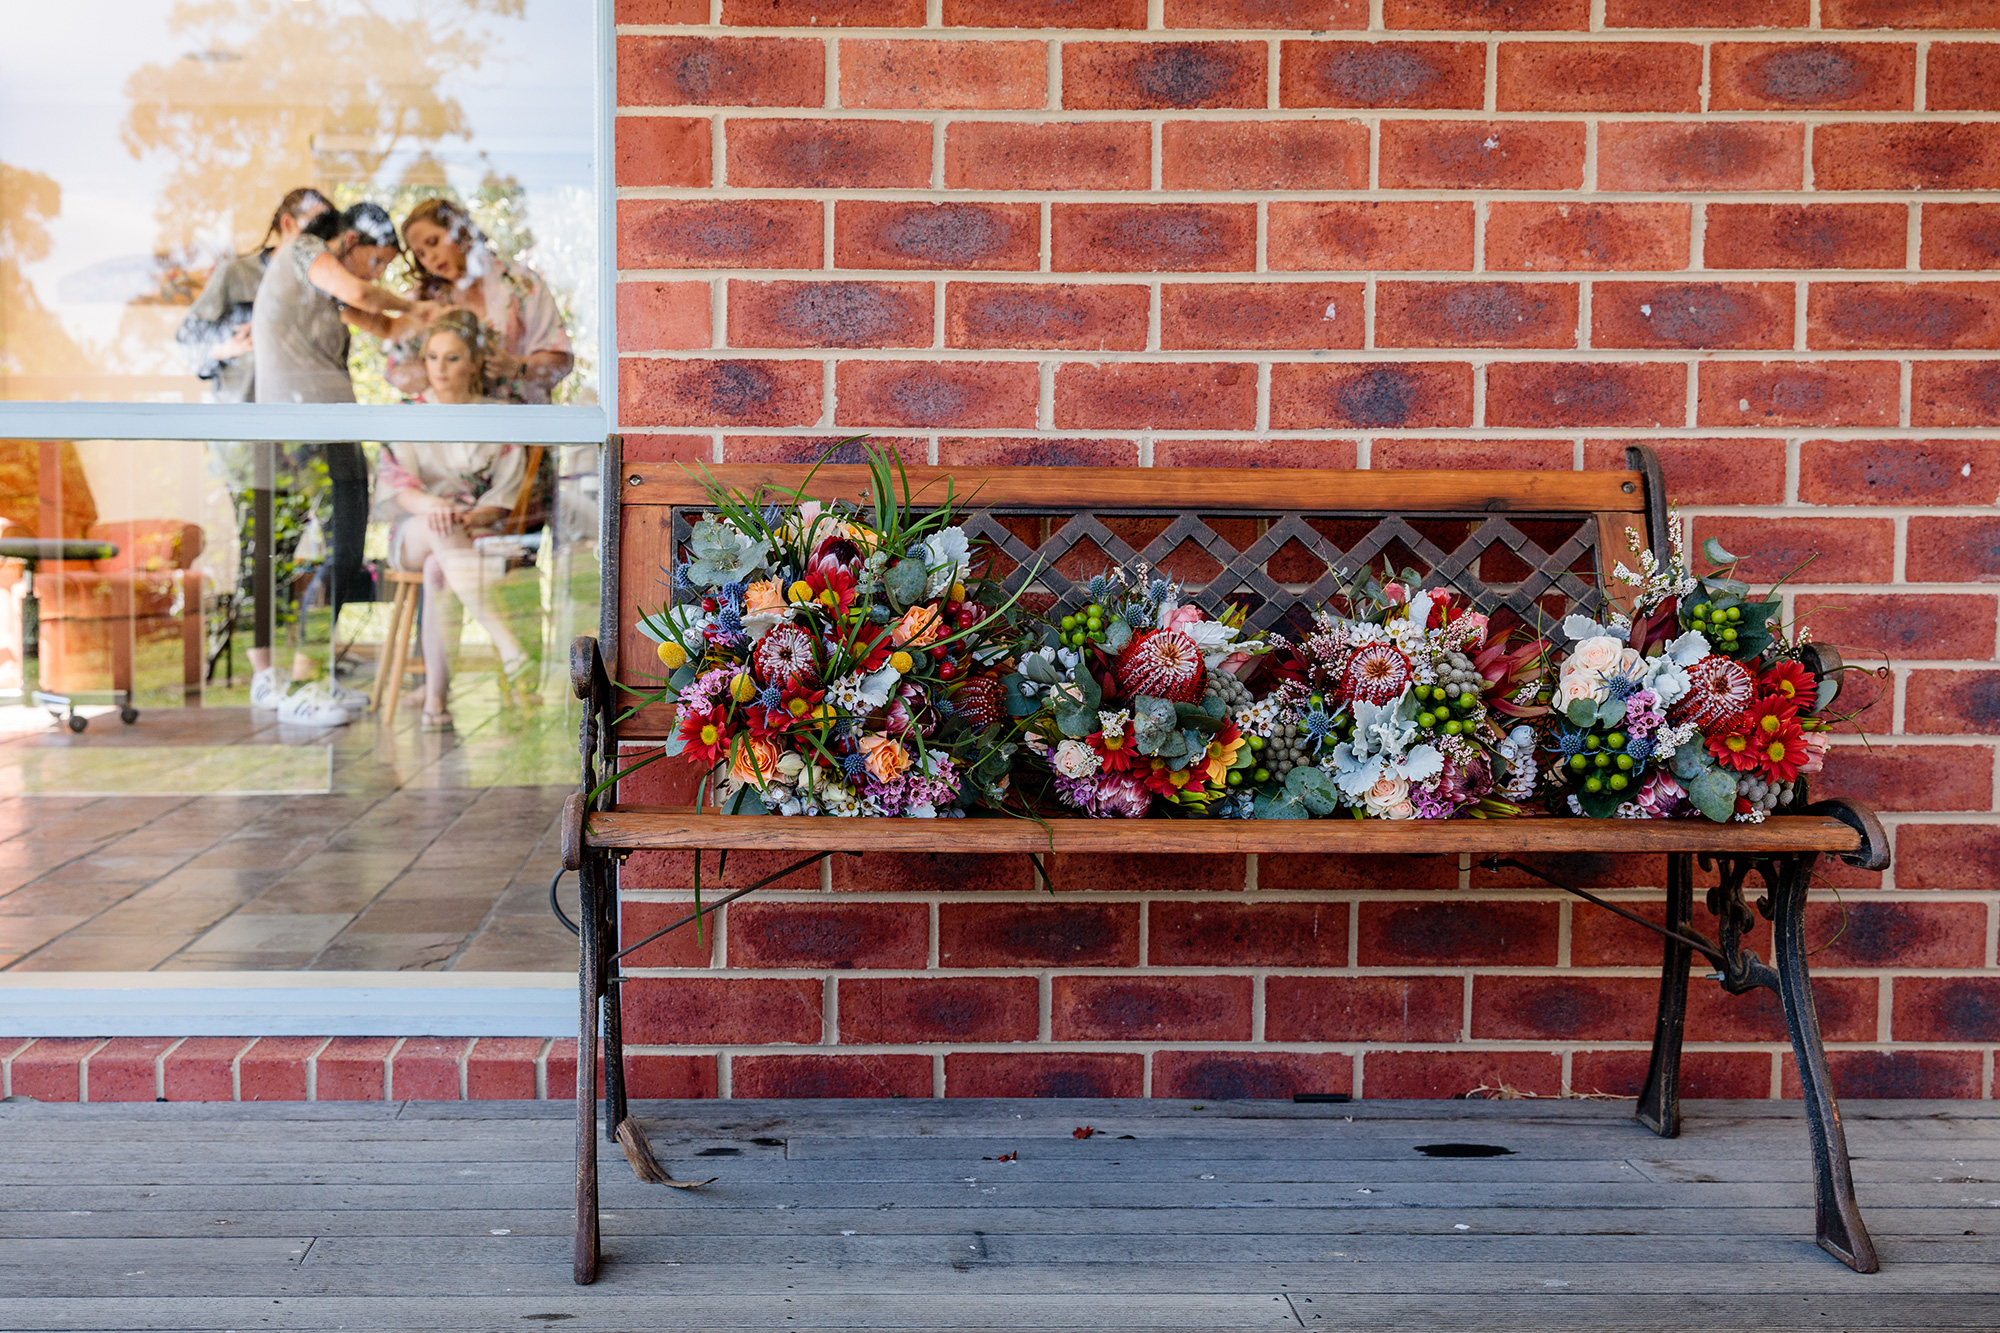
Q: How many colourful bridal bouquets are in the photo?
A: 4